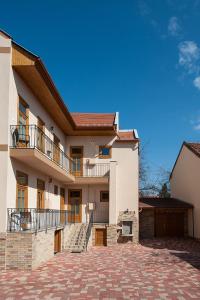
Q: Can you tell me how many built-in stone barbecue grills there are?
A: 1